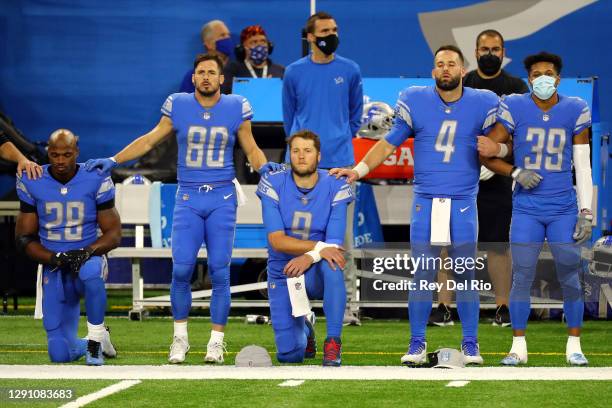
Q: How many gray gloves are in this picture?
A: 2